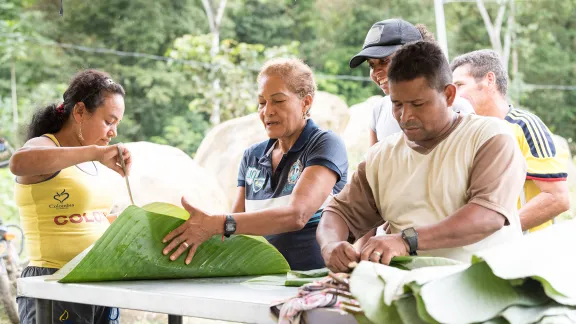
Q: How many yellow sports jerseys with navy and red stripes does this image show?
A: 1